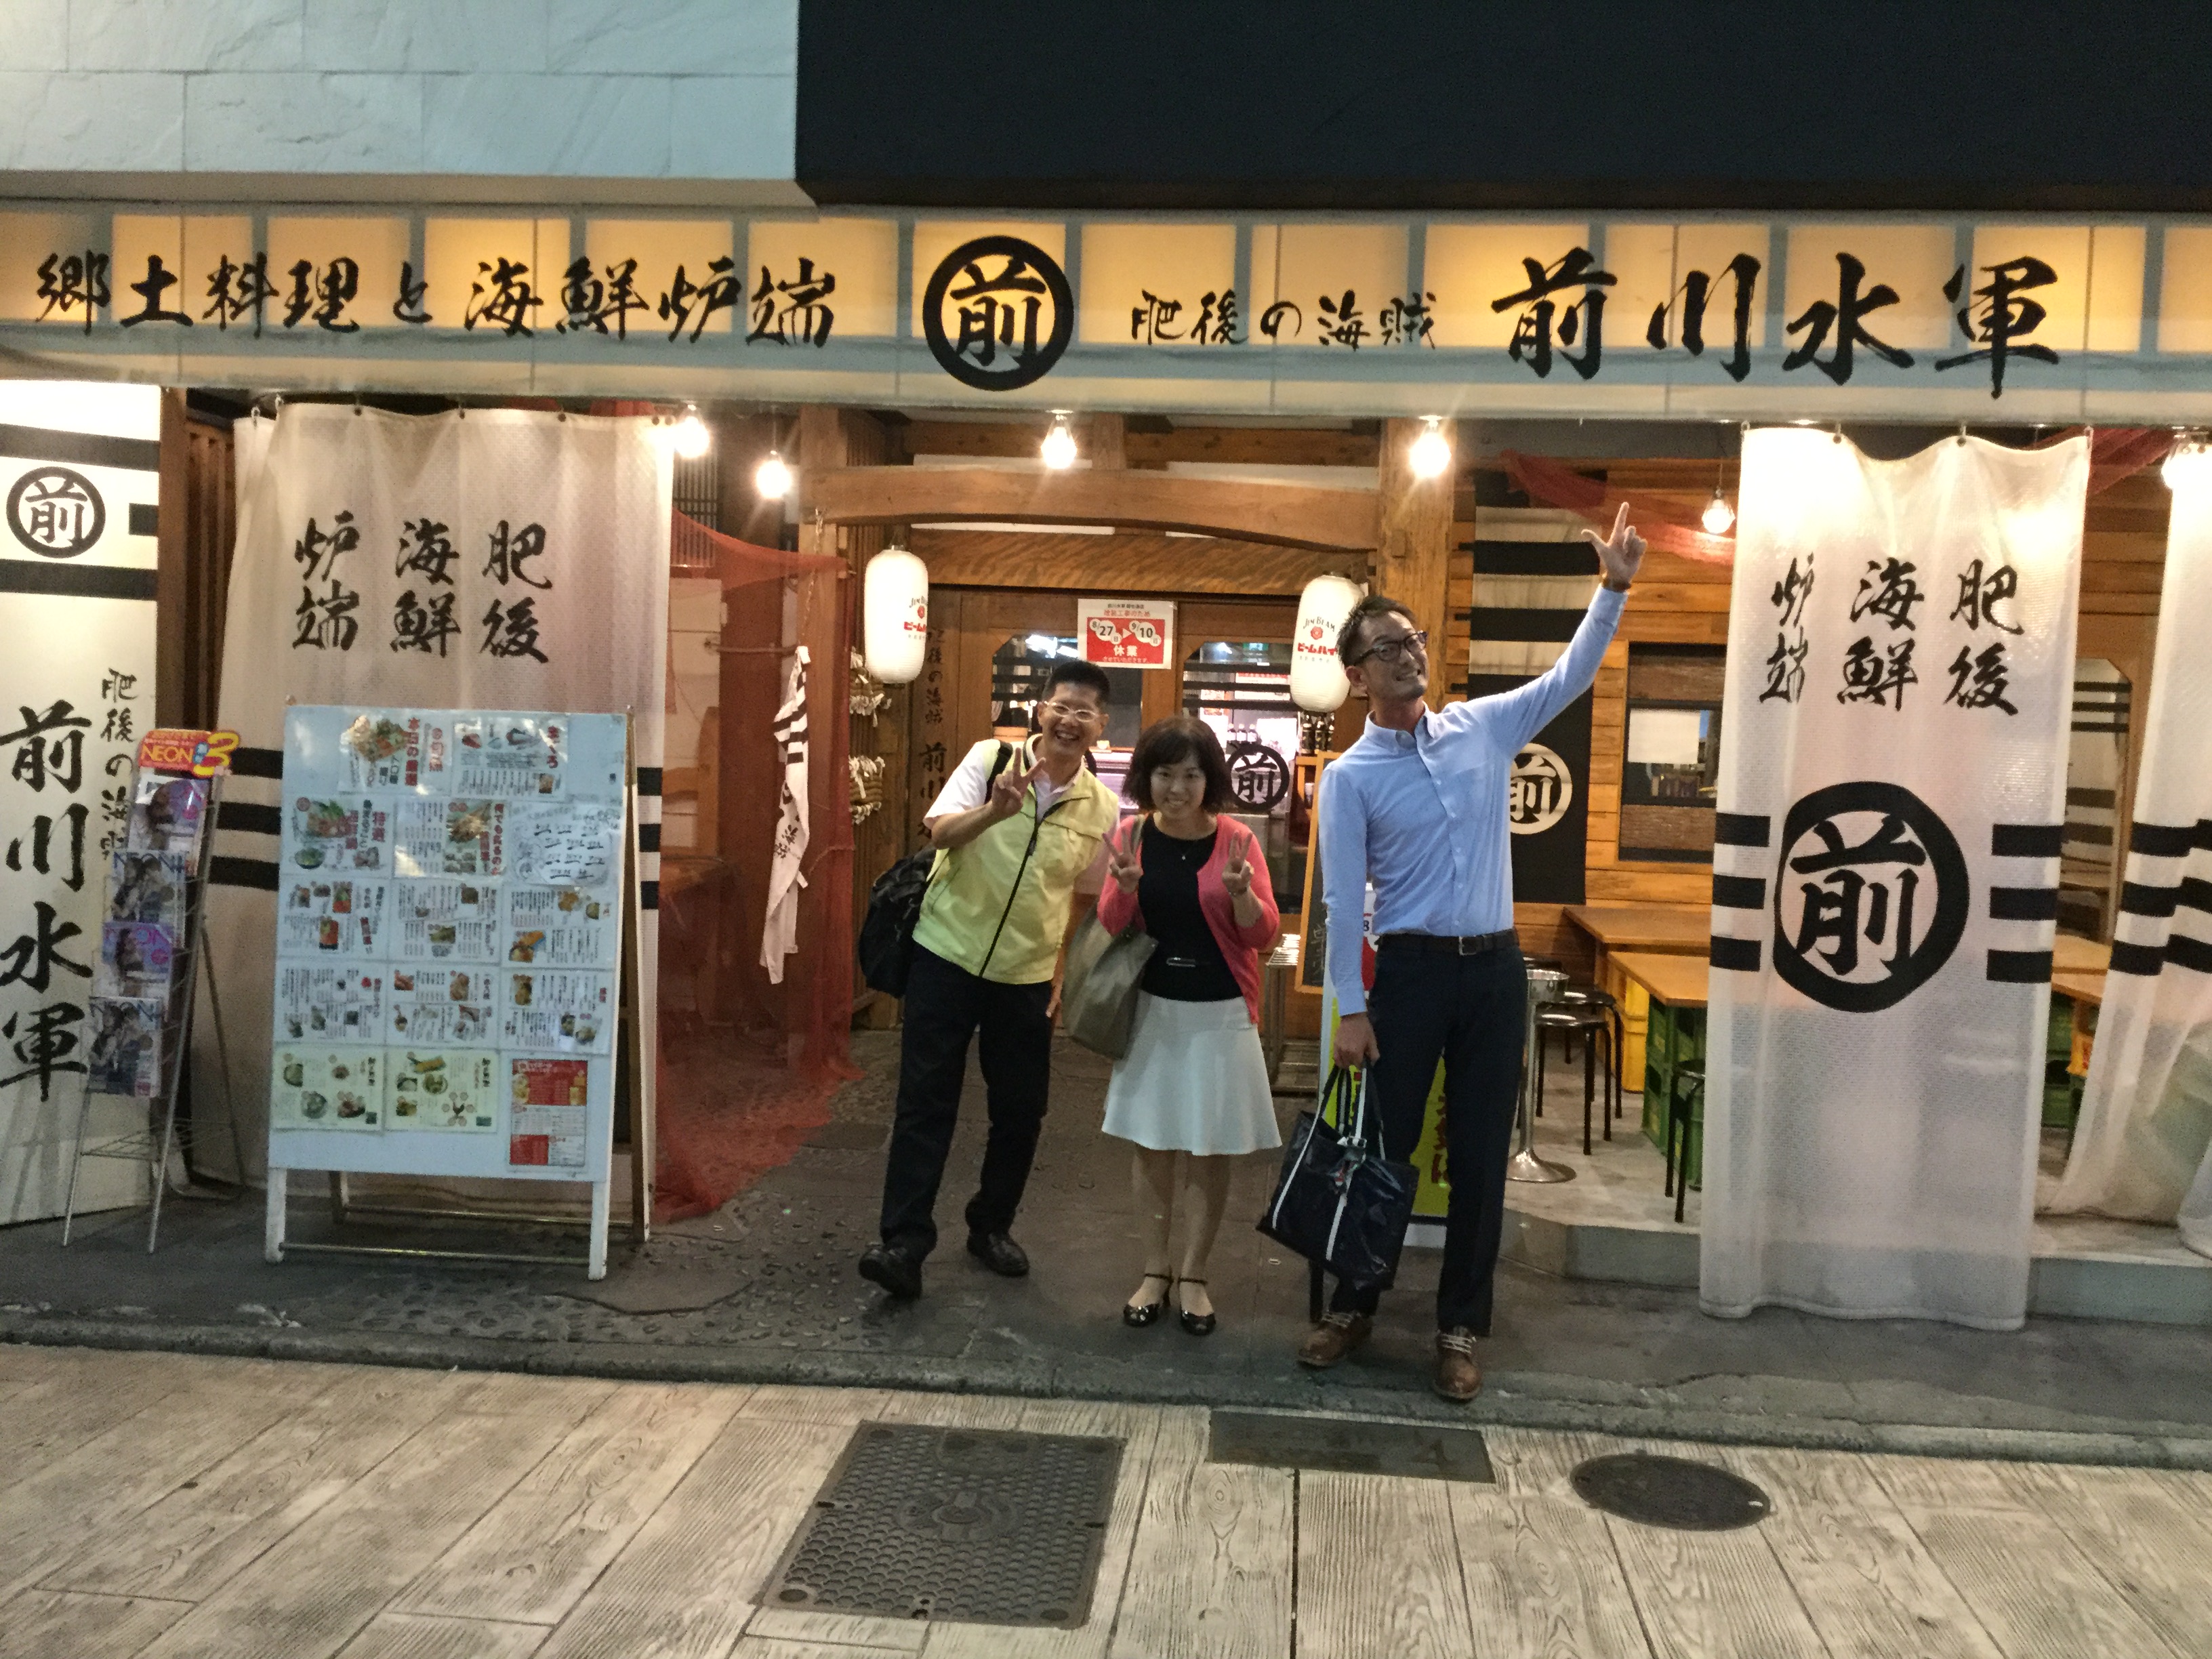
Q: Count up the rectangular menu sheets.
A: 14